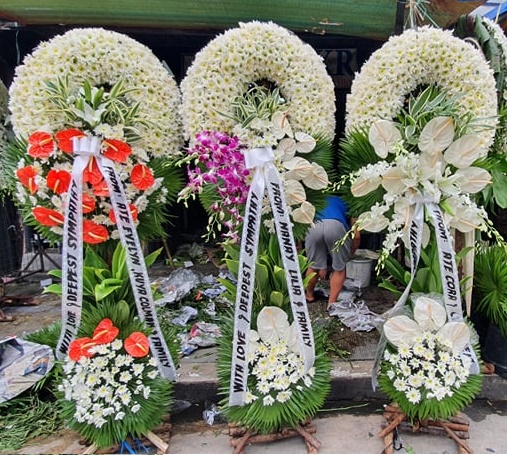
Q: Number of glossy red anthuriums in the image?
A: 15